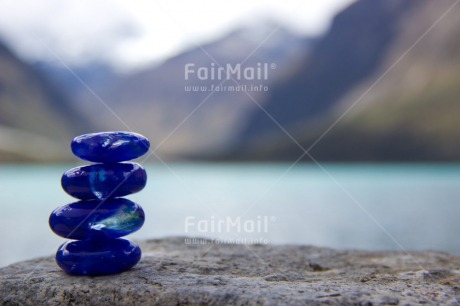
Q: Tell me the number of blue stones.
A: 4